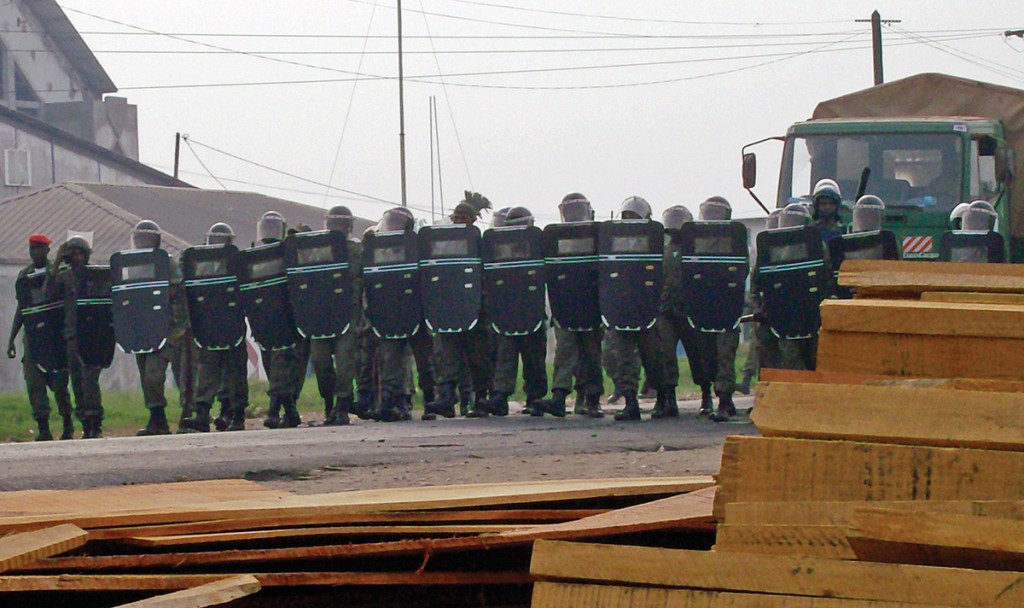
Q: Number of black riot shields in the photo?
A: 15